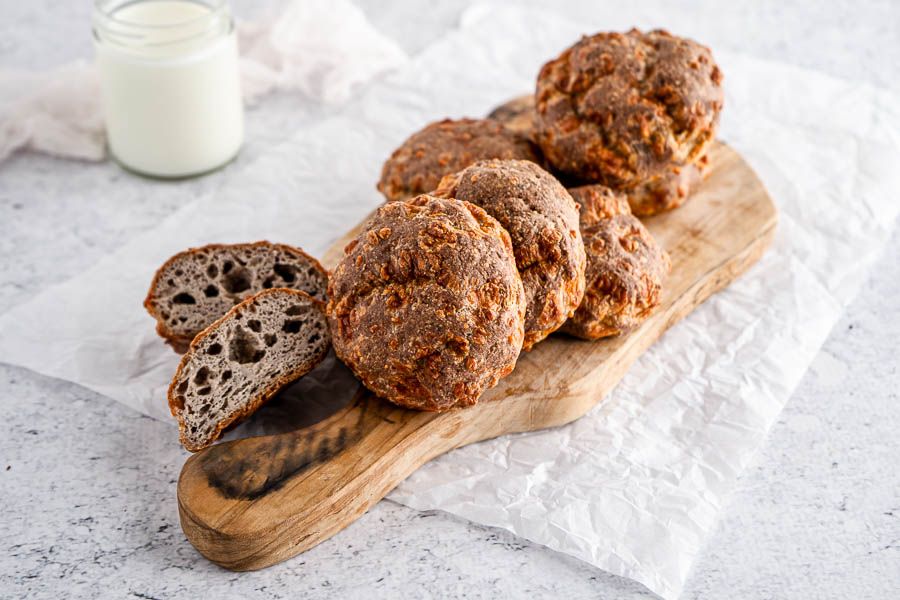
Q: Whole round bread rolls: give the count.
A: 6